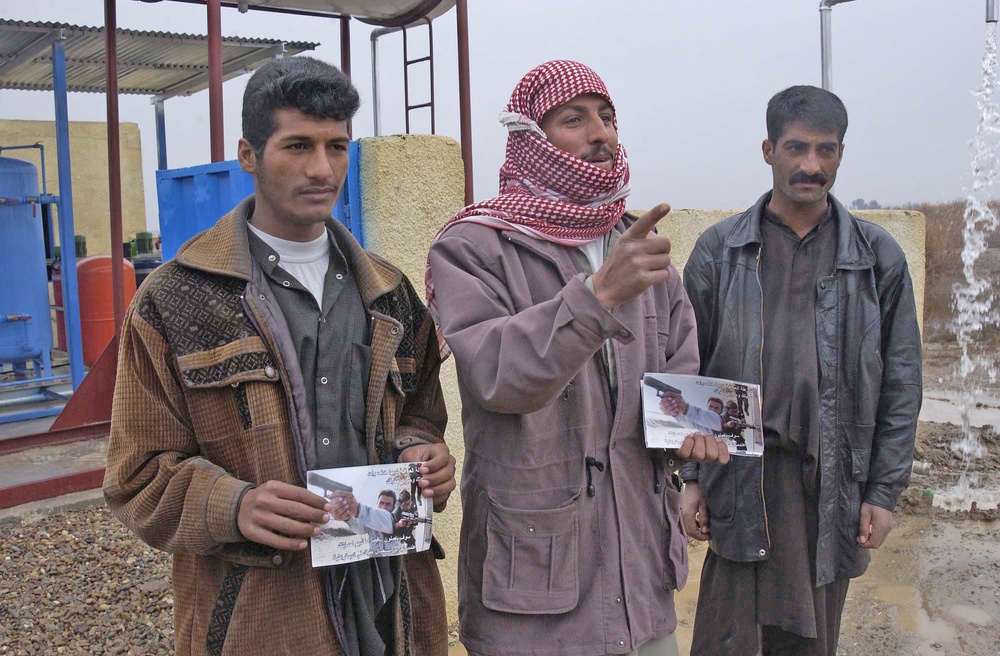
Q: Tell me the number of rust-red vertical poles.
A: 4